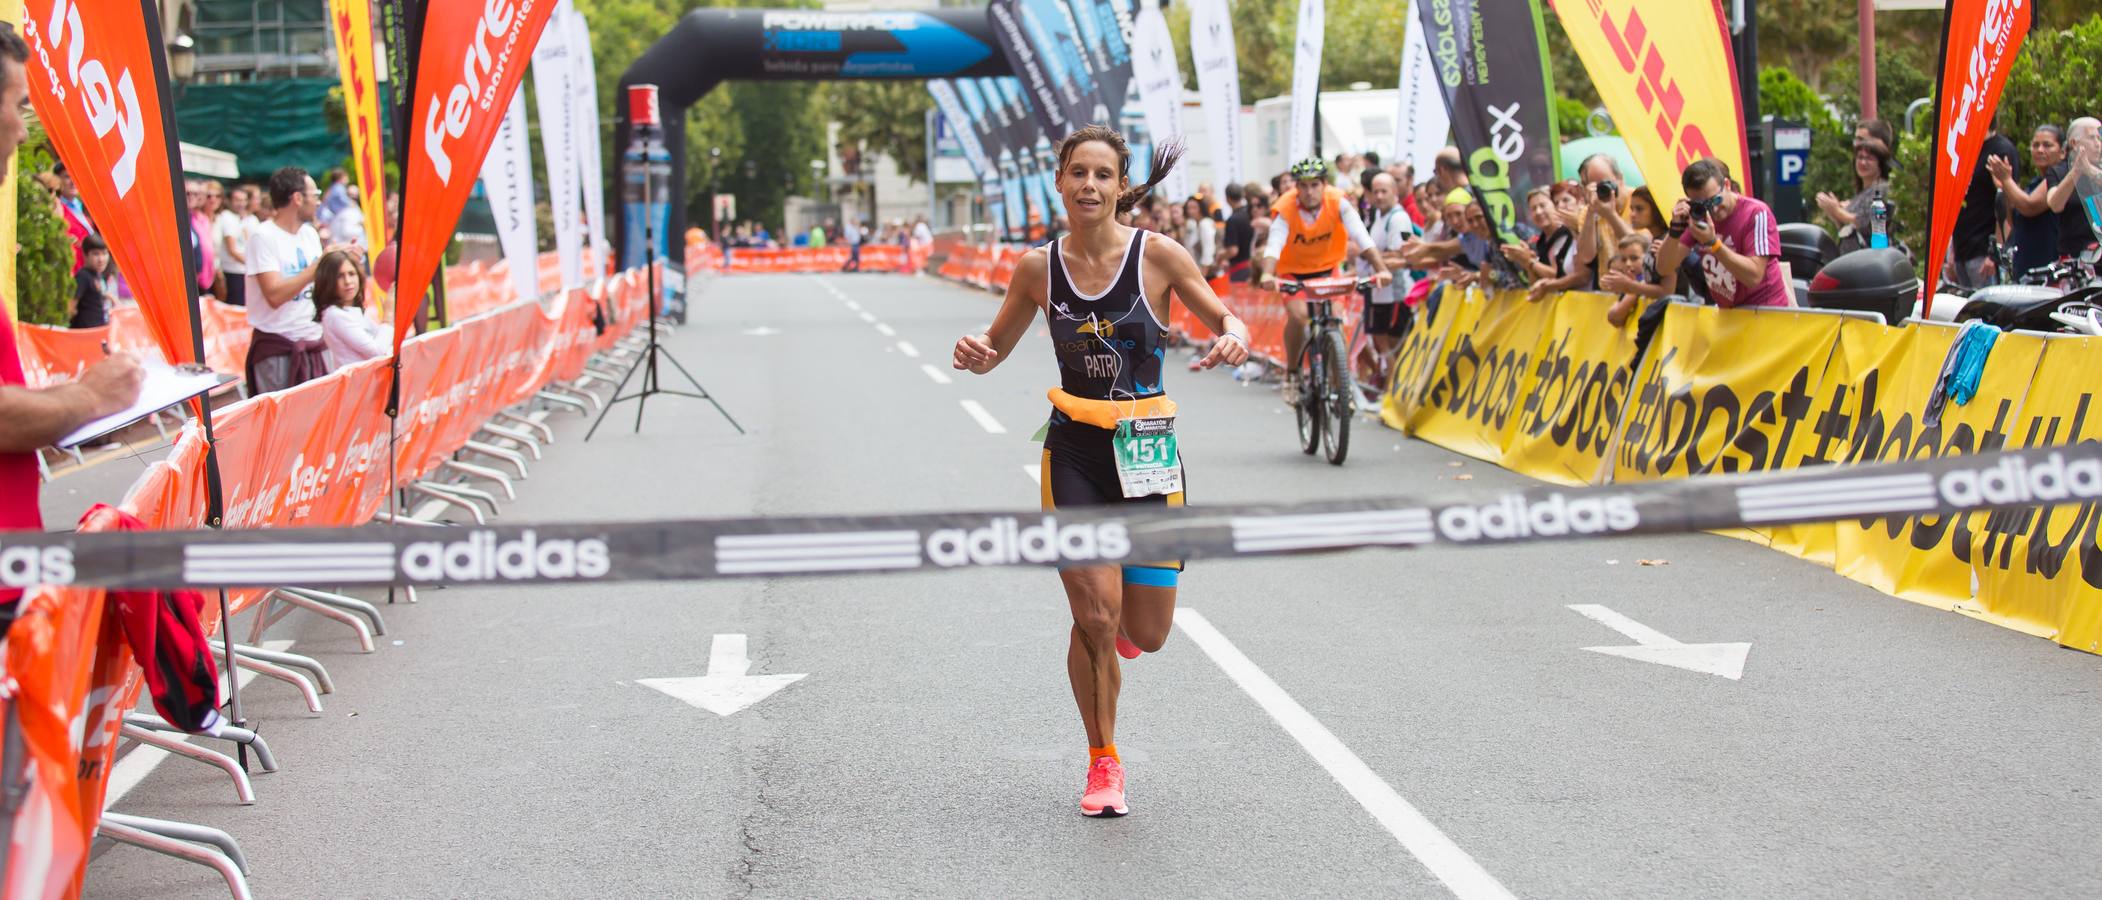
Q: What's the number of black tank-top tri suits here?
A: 1